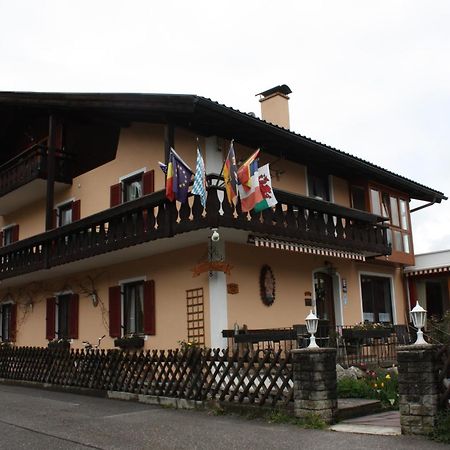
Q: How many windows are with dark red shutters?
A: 6